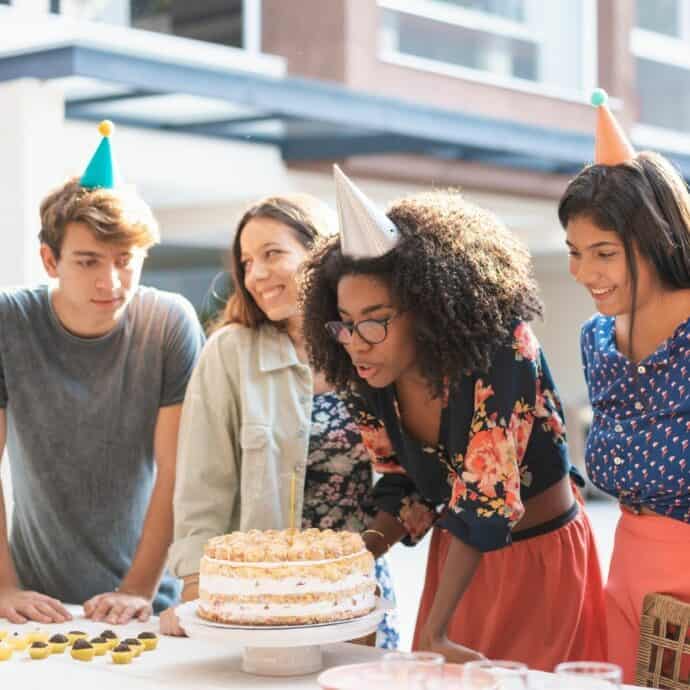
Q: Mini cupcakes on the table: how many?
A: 13